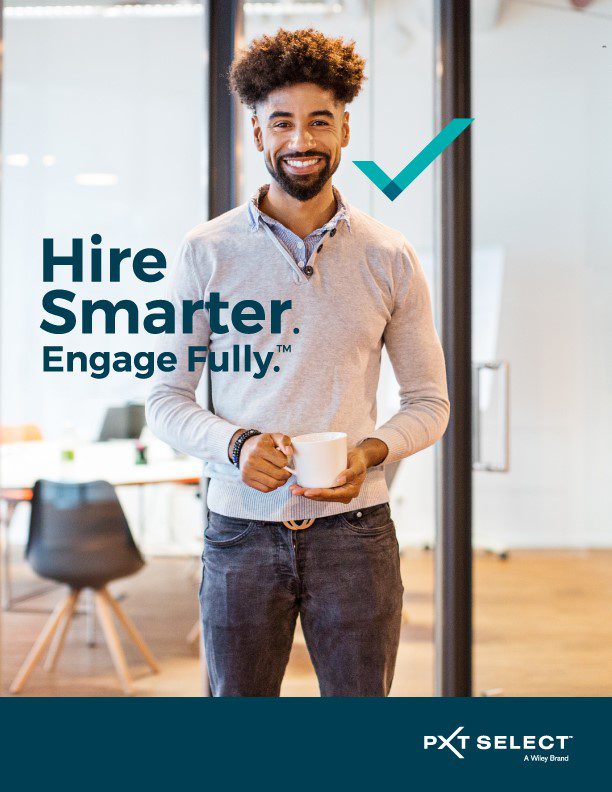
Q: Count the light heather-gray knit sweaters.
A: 1